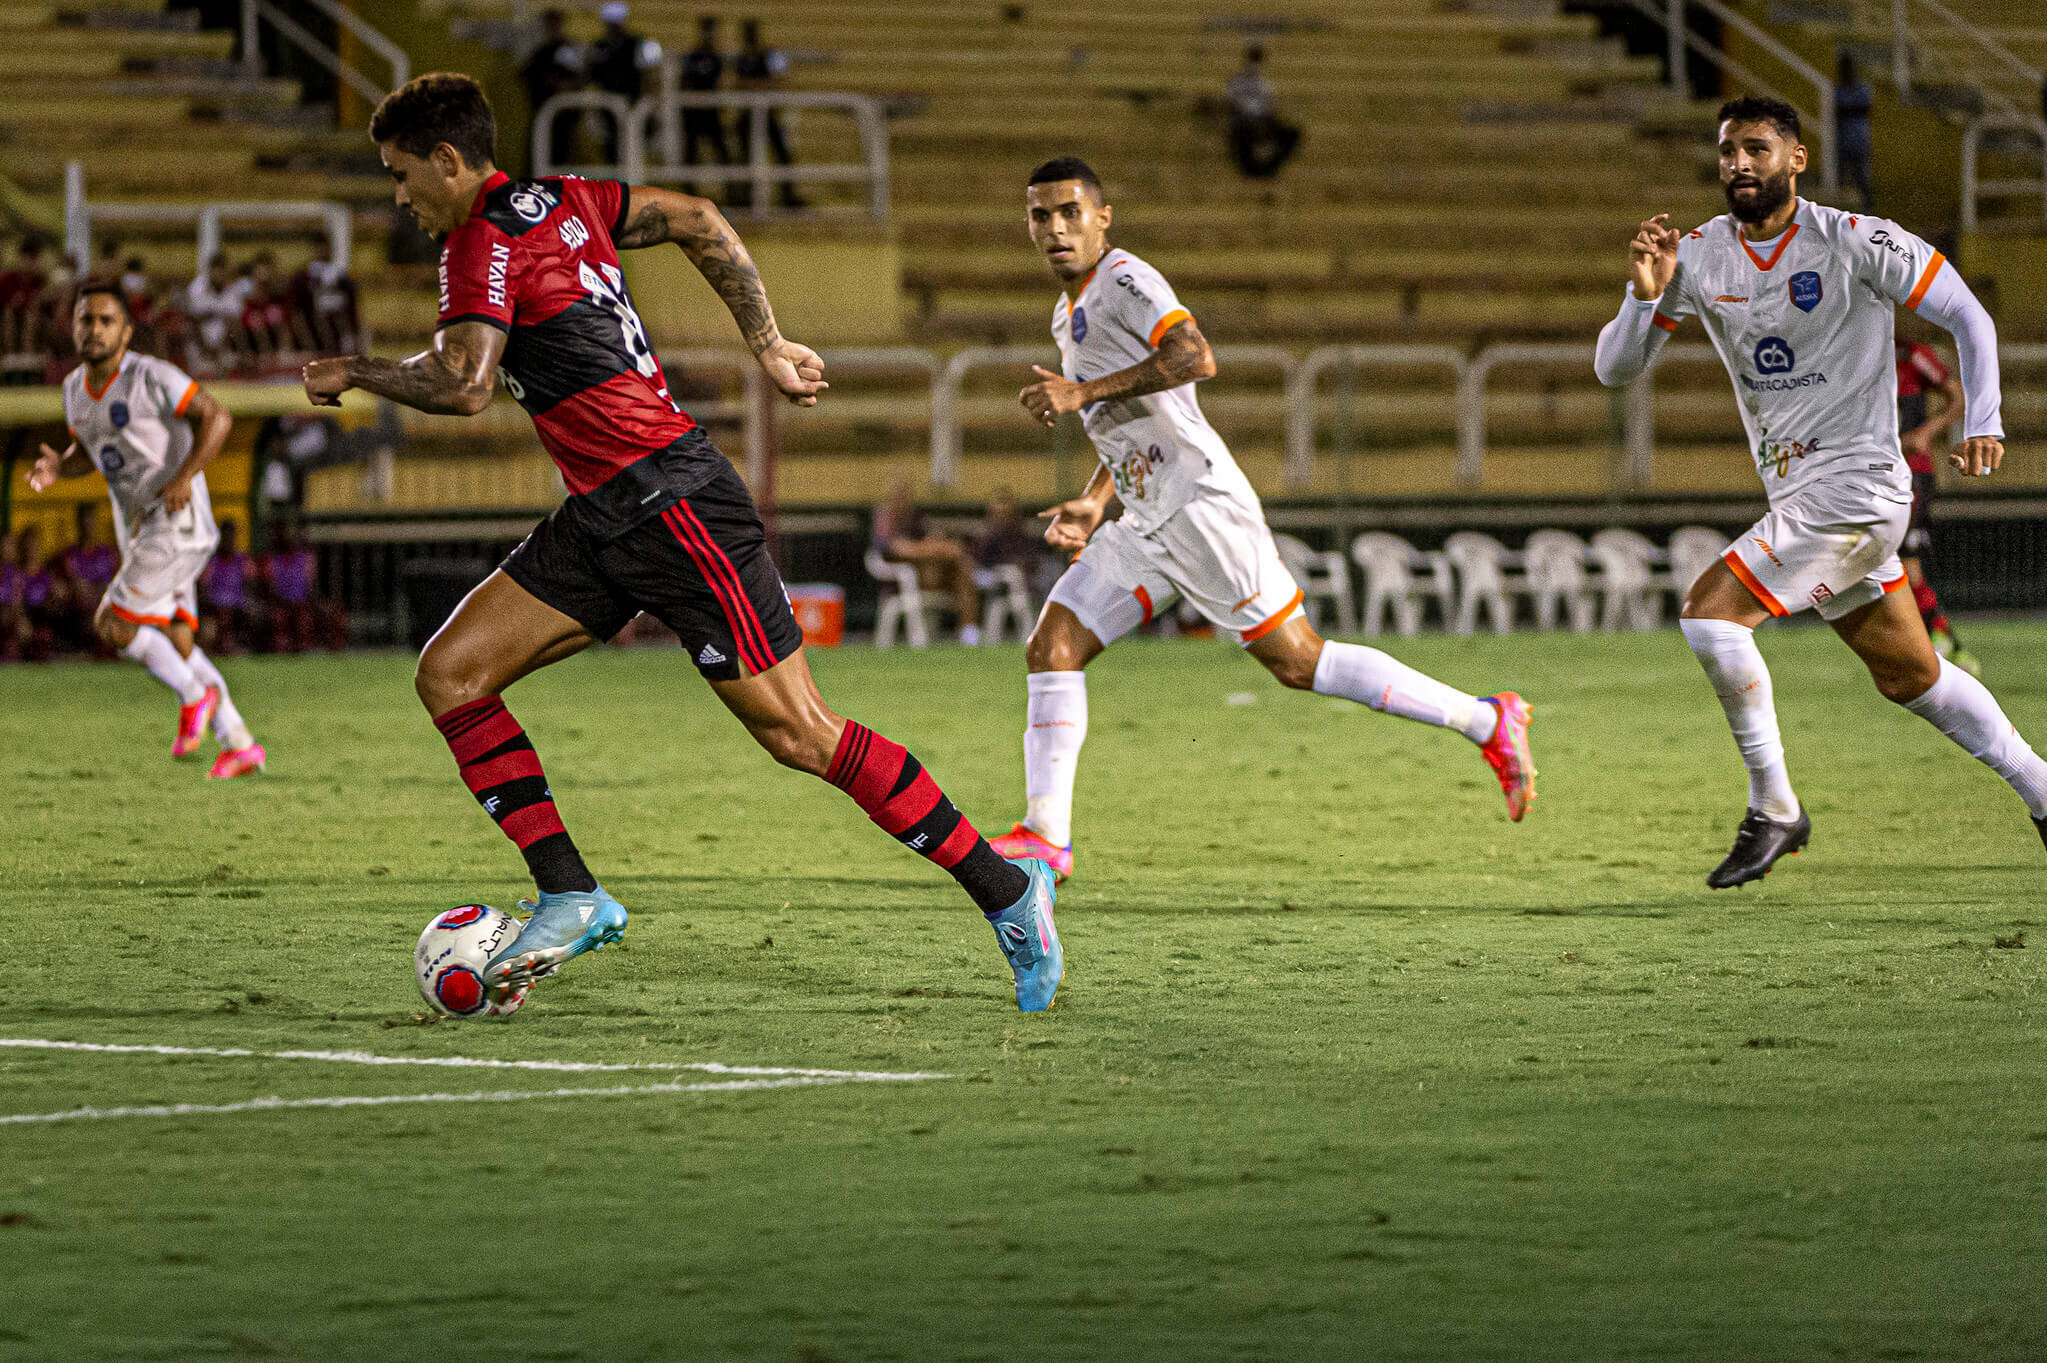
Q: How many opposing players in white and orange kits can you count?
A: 3